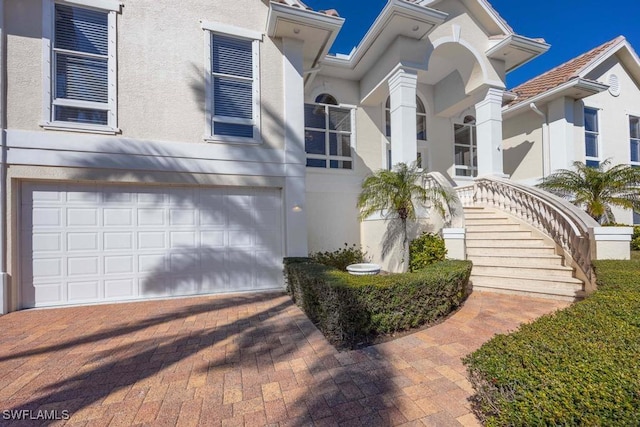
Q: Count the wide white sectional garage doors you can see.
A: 1